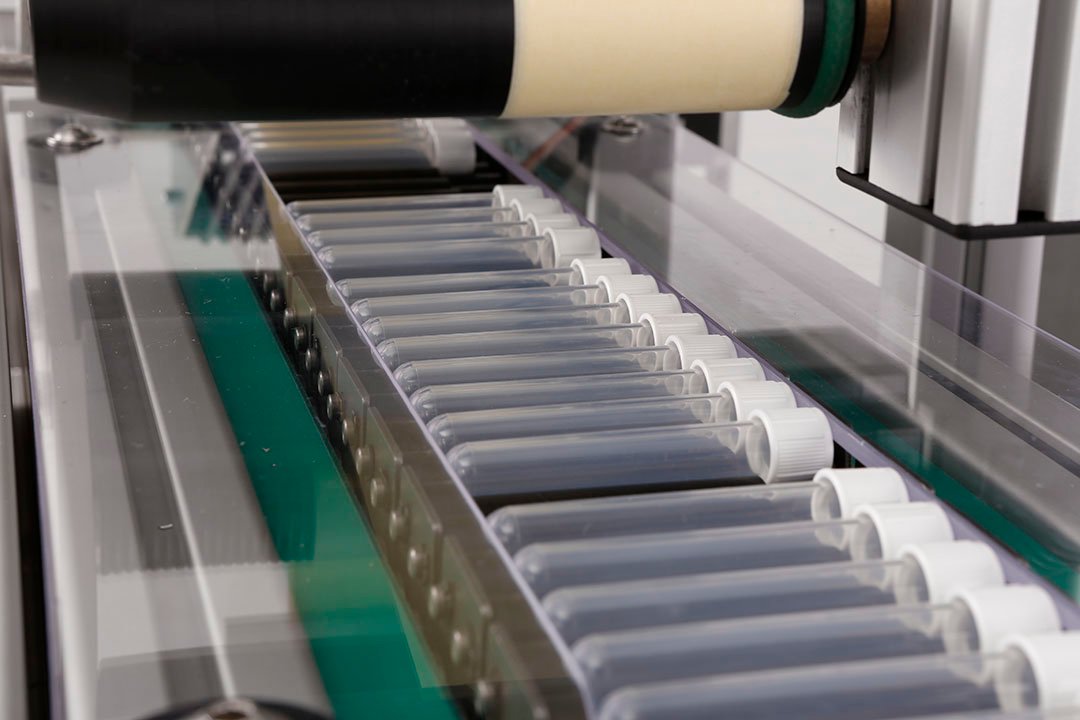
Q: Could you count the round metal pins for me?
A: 15